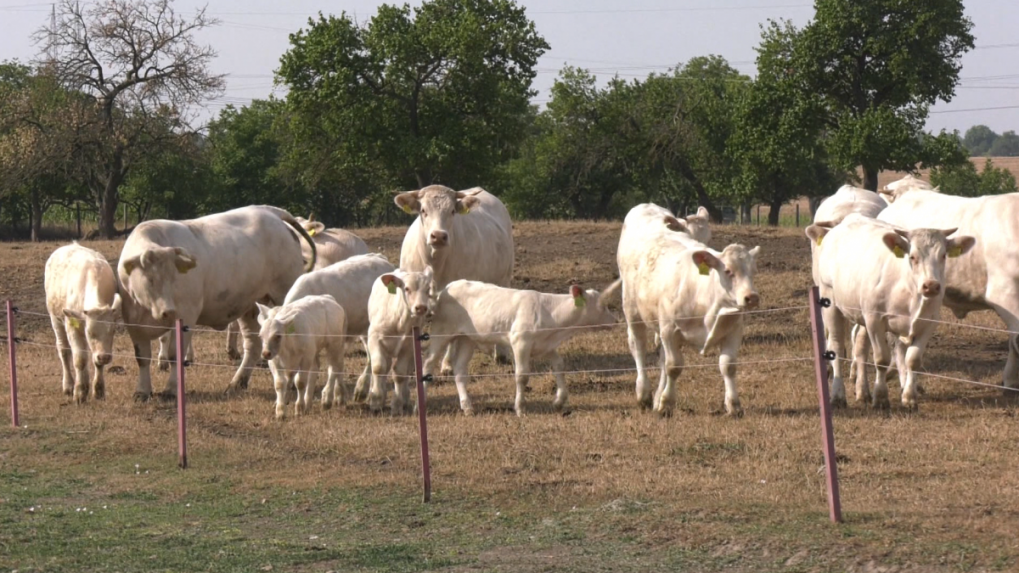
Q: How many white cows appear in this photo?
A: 14